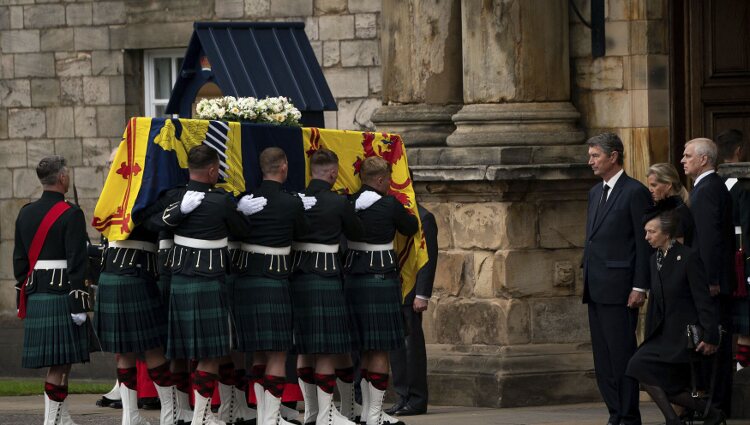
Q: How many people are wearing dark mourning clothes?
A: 4